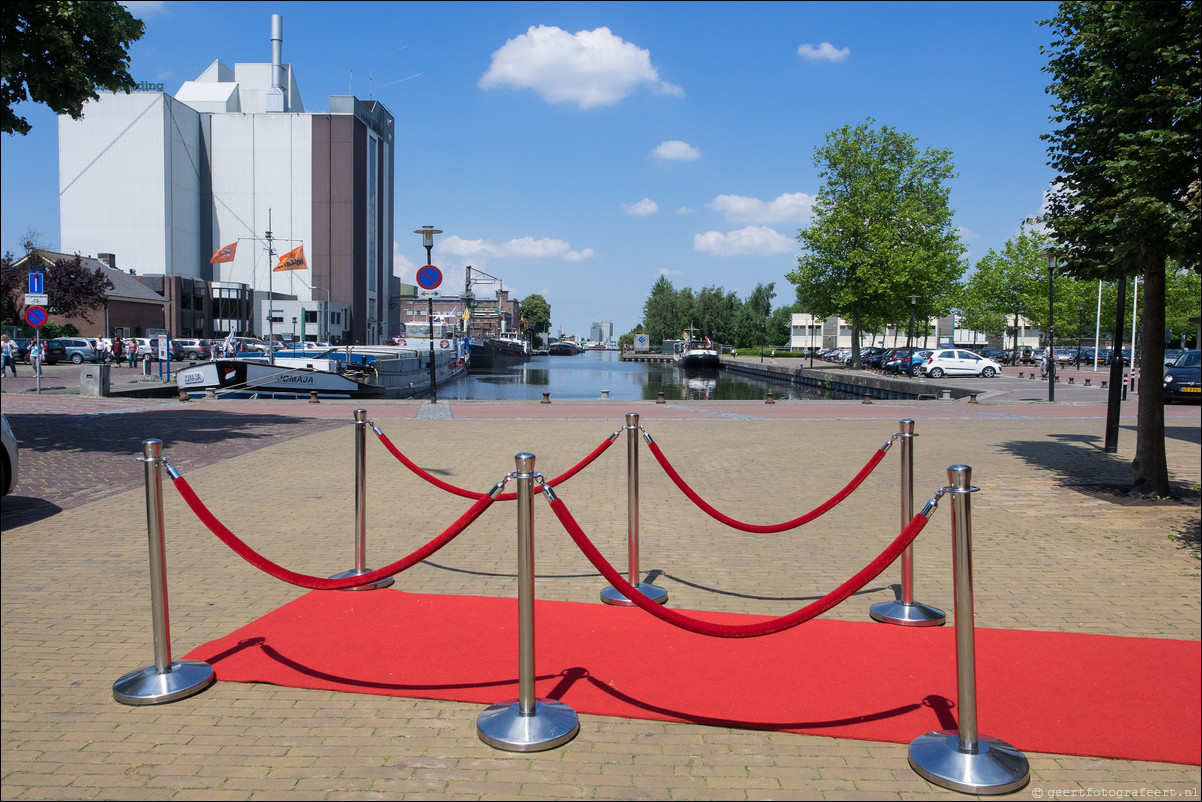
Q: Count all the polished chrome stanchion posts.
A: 6